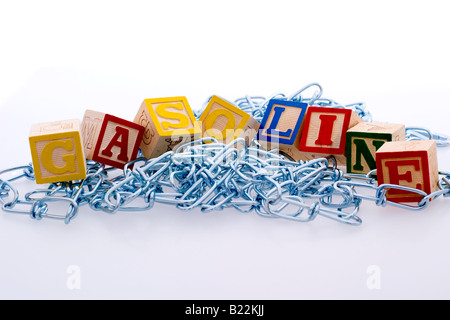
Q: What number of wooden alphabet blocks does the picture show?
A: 8